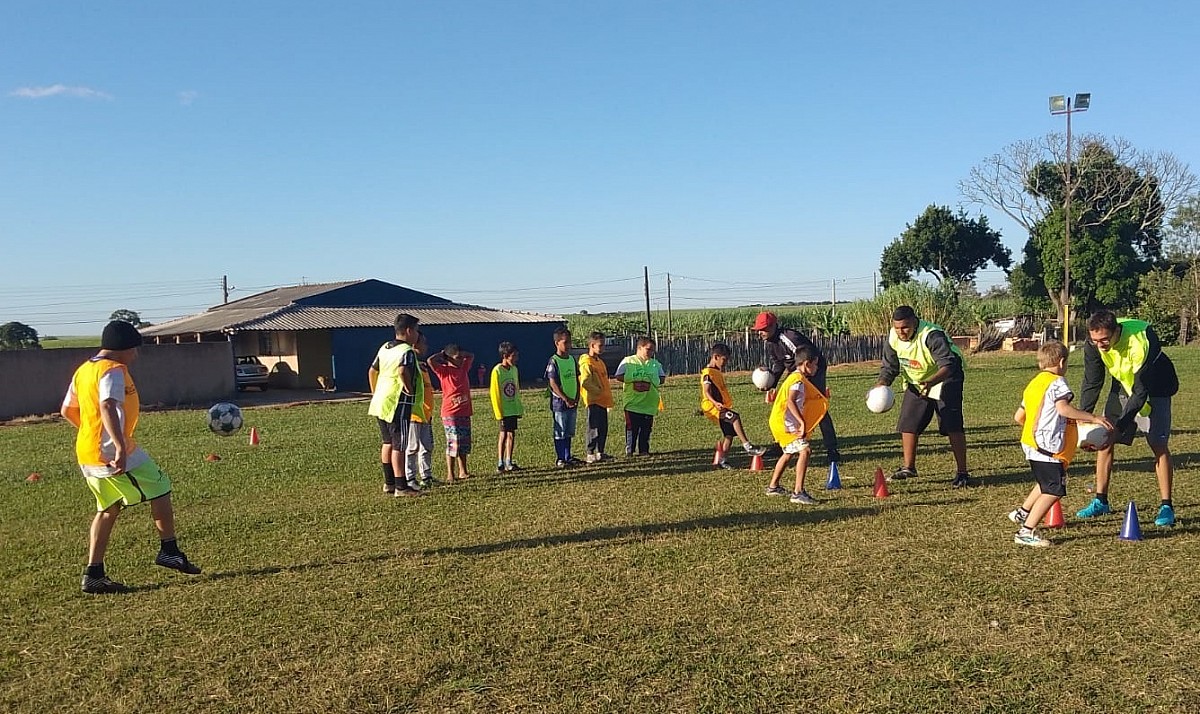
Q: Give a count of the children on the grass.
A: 11